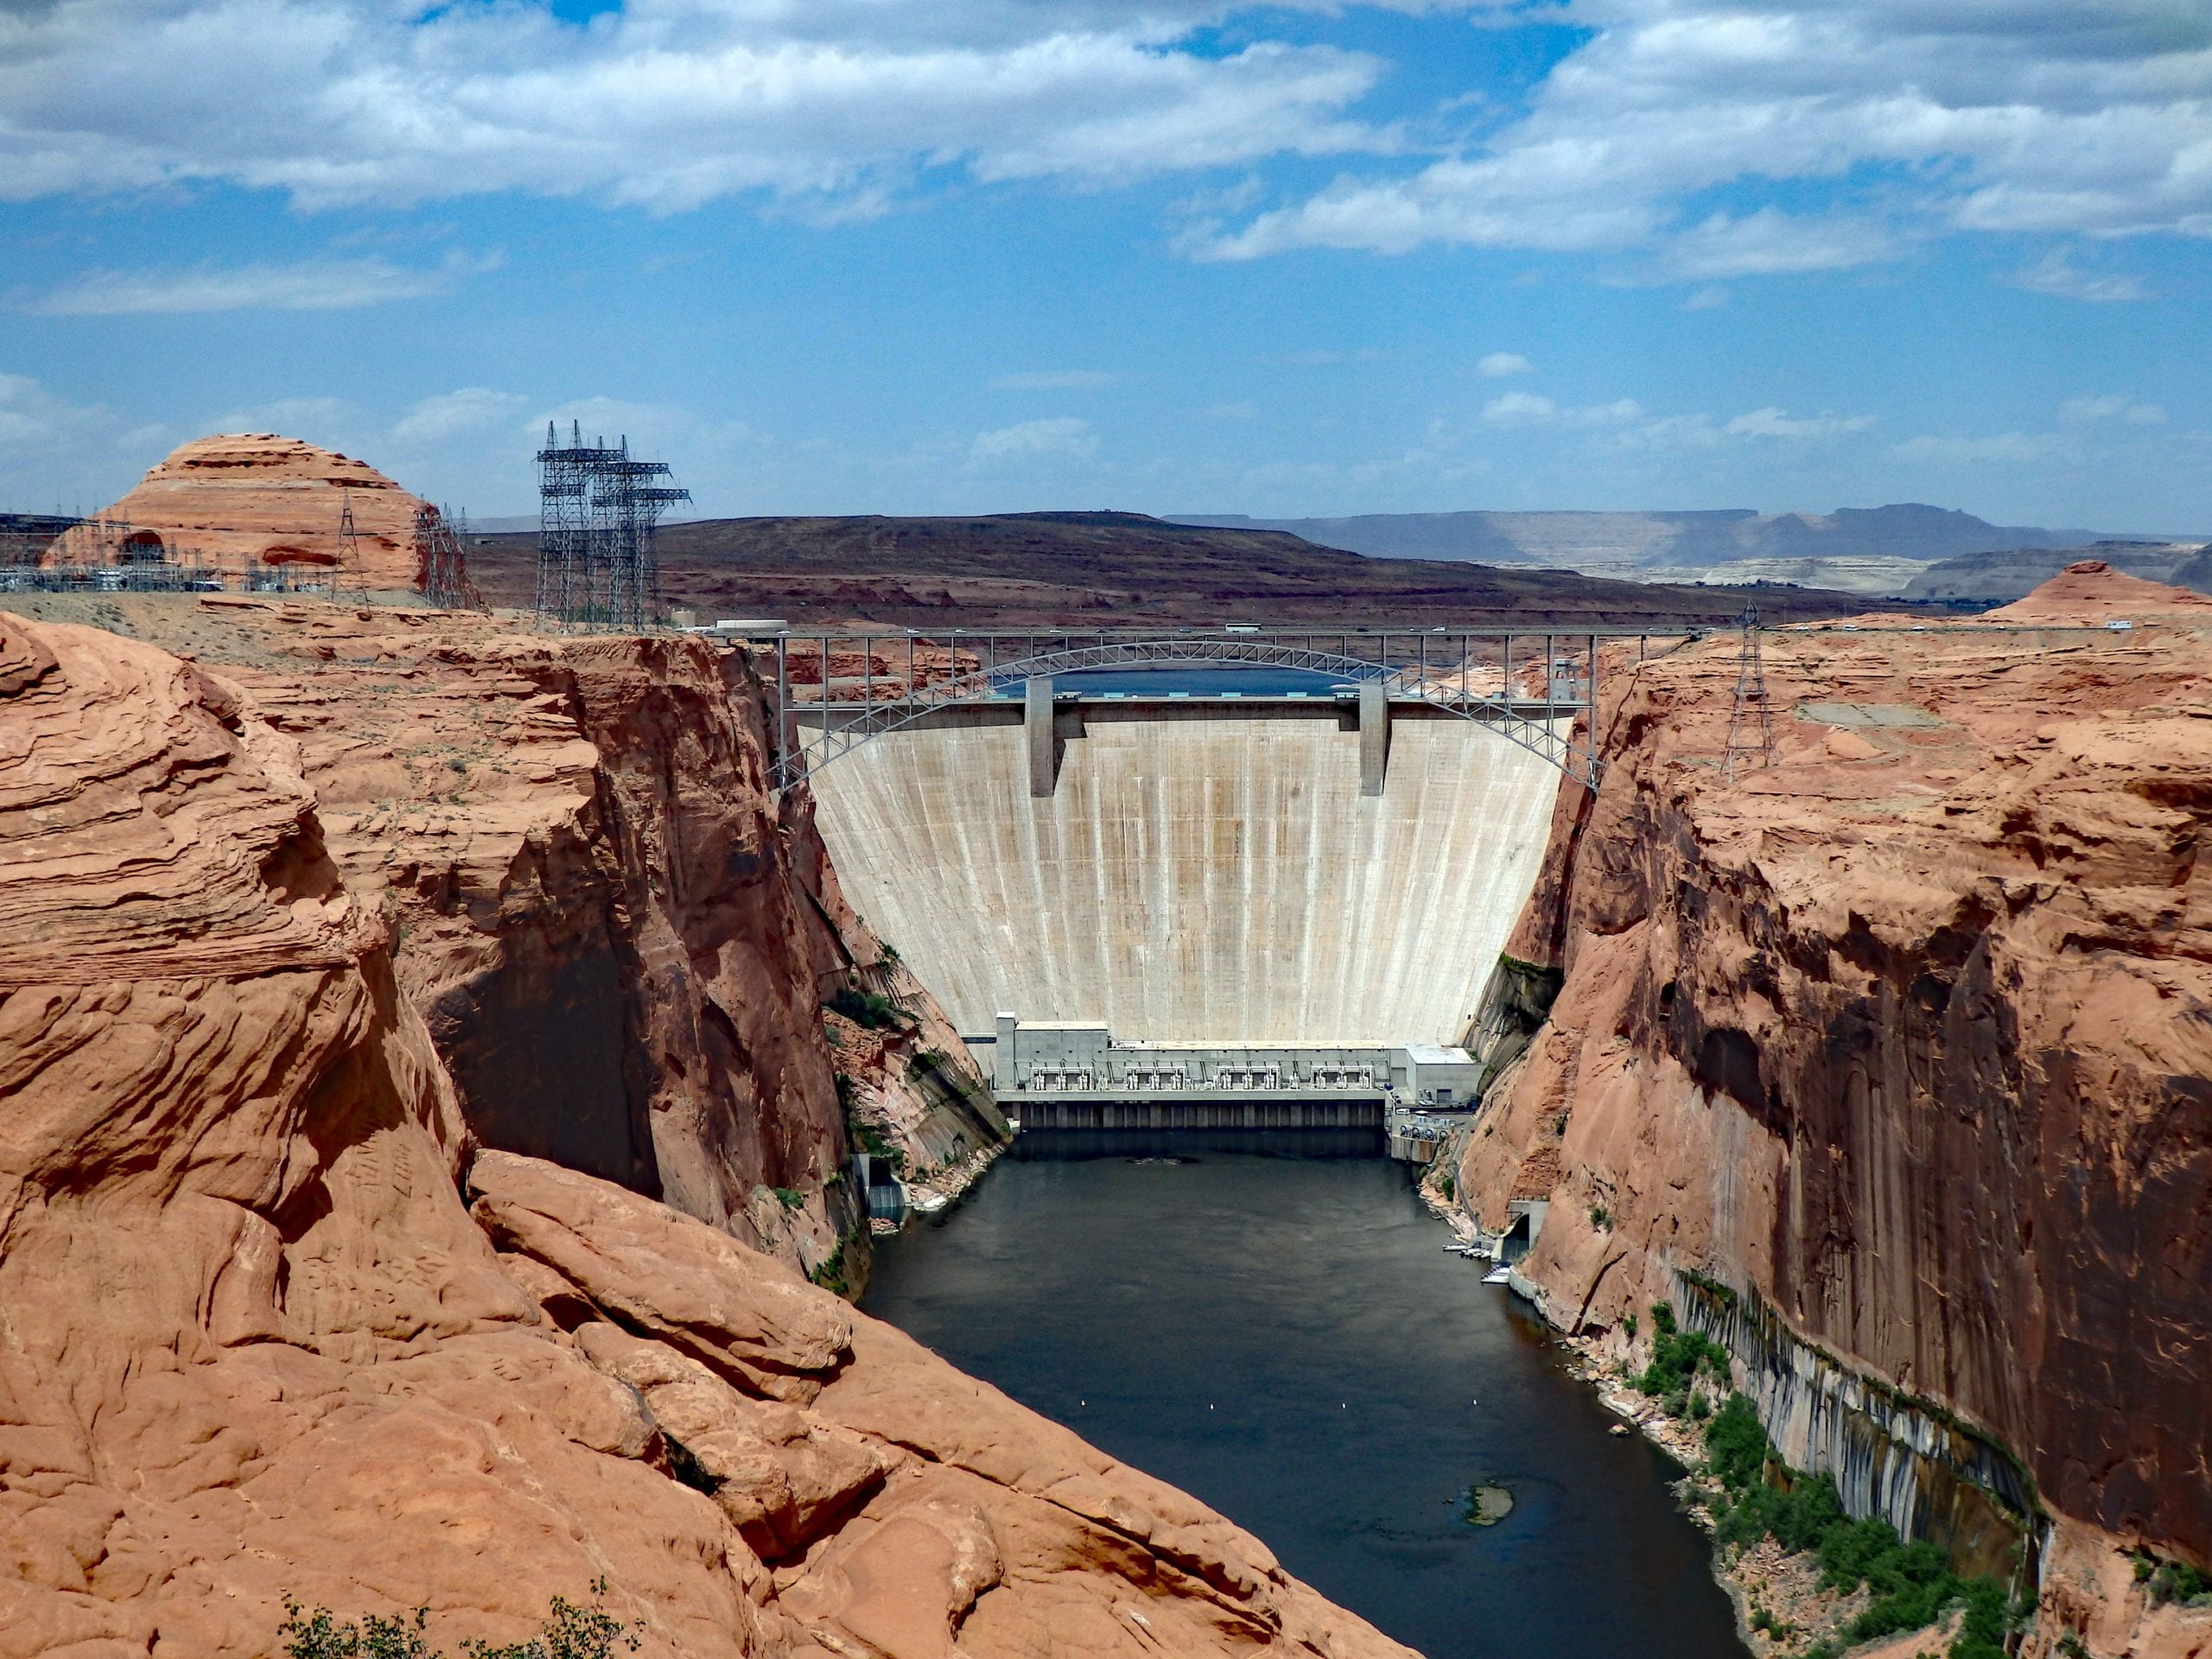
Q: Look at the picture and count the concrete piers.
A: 2